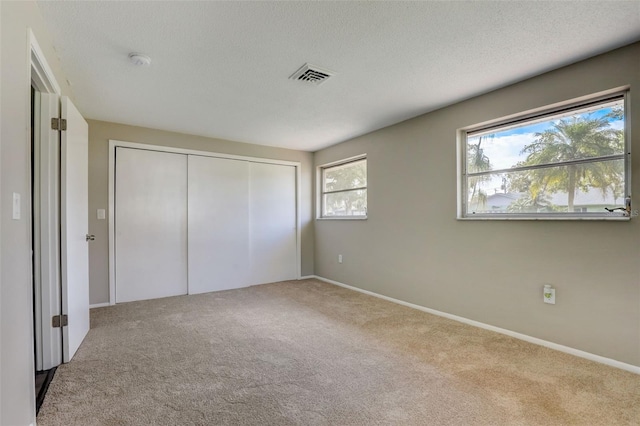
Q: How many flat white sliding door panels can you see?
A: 3